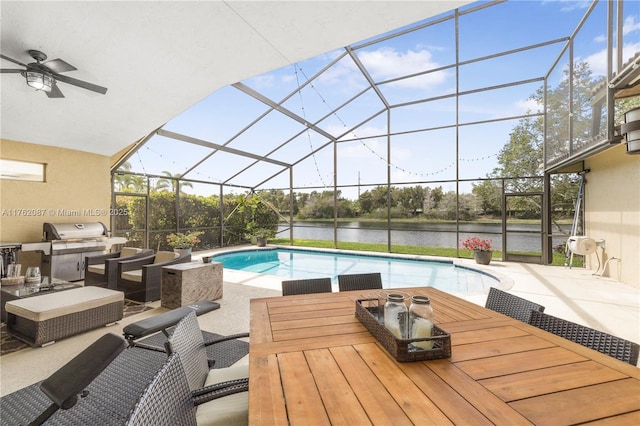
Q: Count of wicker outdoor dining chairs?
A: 6